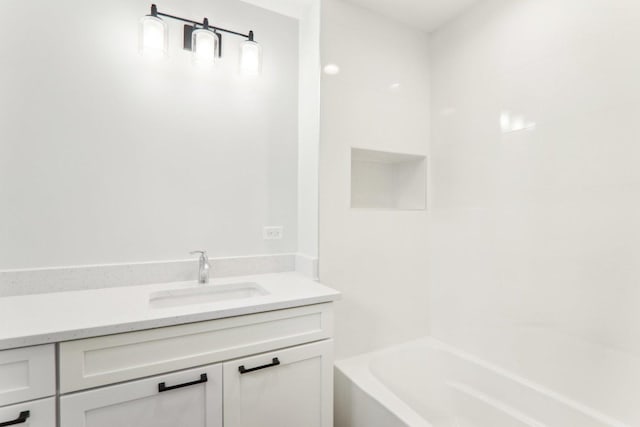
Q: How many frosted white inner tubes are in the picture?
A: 3